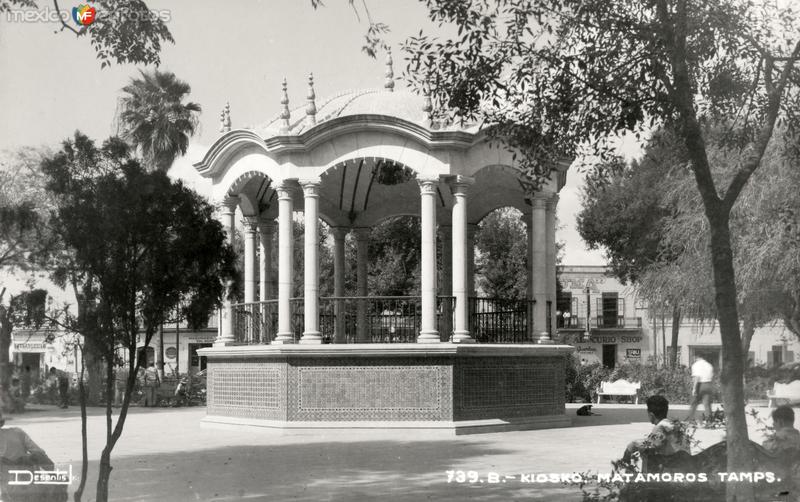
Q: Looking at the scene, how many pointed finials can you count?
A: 6